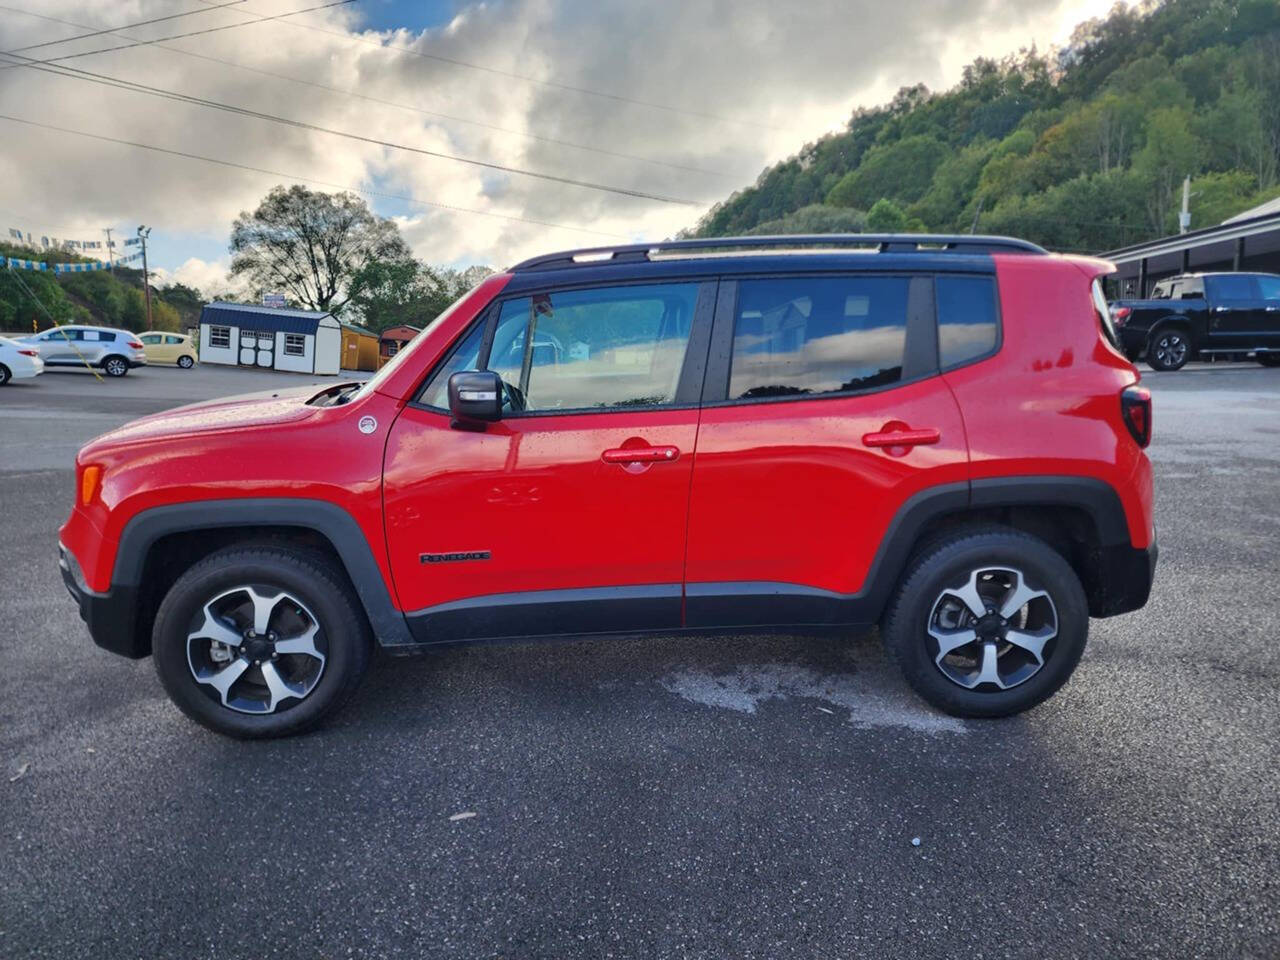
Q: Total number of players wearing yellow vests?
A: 0